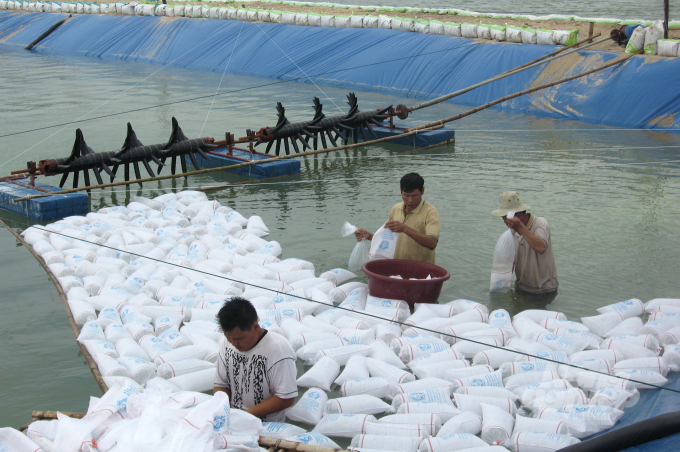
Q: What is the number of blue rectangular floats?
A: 3